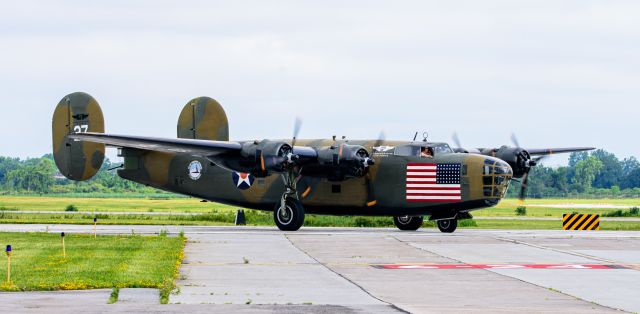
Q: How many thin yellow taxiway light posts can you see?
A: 3